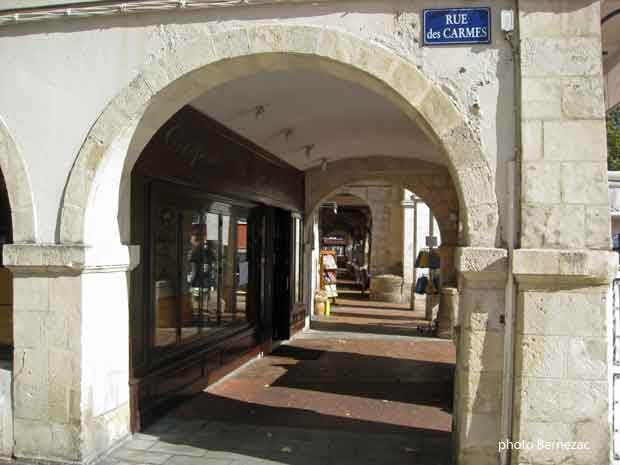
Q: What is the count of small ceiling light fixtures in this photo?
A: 4